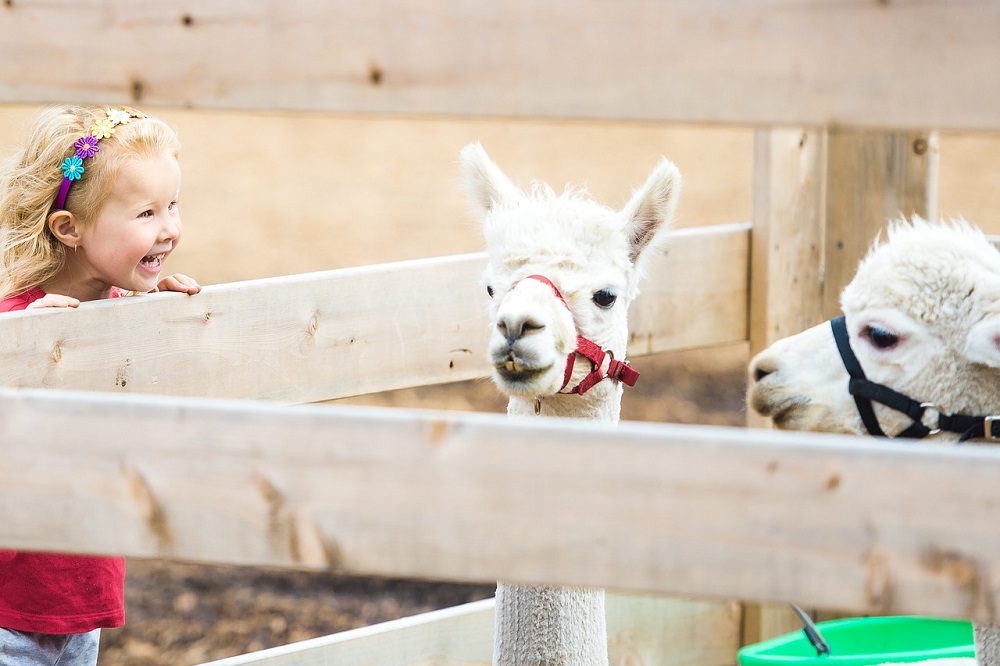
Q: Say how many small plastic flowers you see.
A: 5